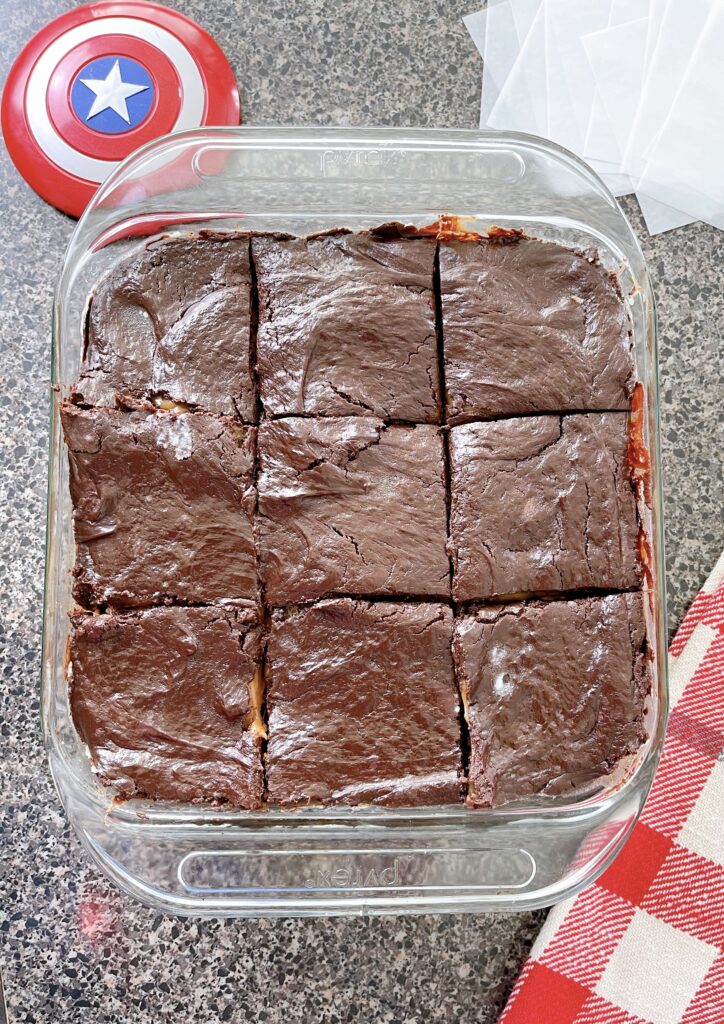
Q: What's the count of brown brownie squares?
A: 9